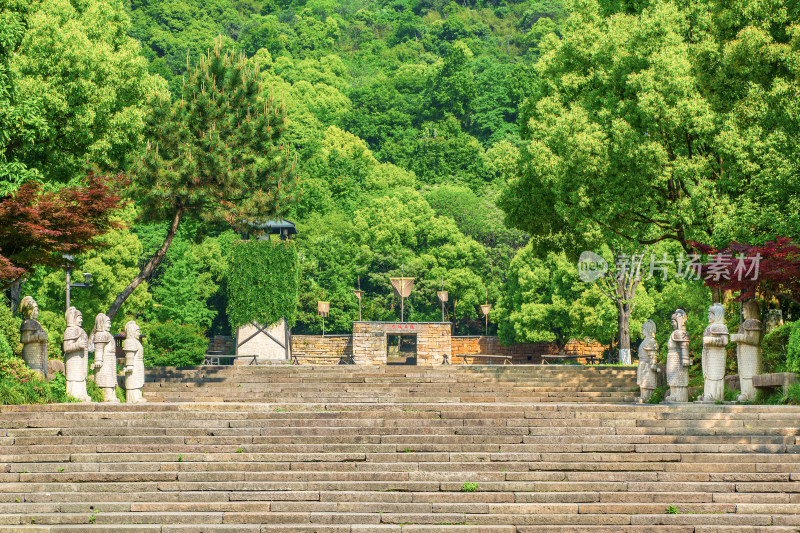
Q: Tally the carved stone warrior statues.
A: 8